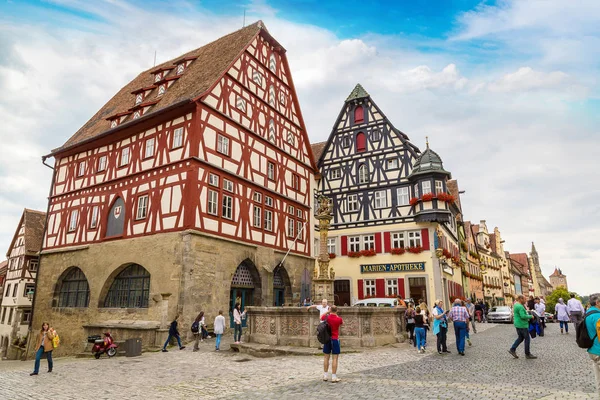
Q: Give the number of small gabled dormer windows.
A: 6